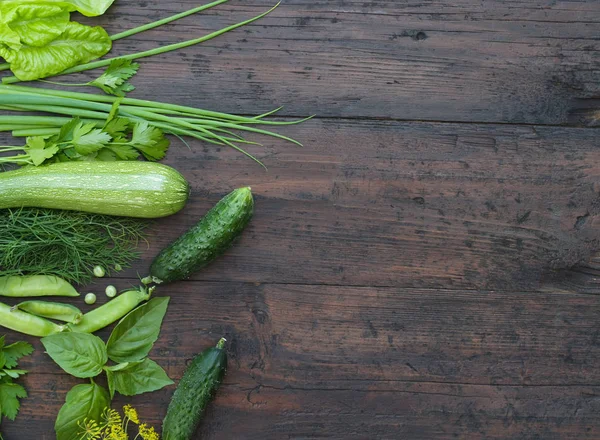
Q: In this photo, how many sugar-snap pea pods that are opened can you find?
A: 1